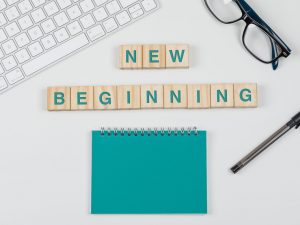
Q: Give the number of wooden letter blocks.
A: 12